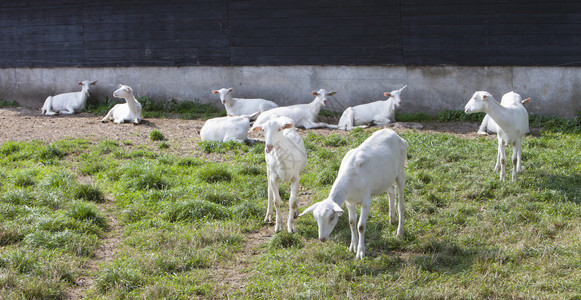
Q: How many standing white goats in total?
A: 3